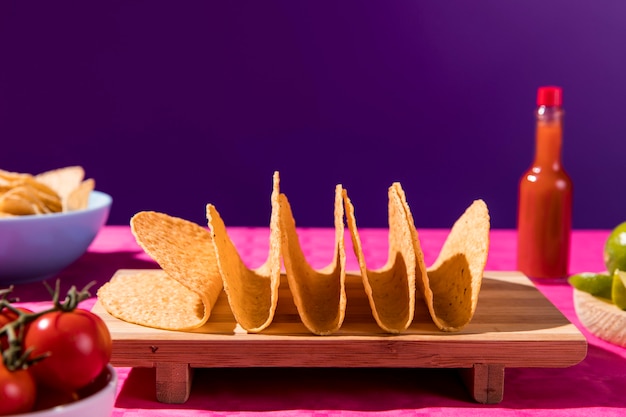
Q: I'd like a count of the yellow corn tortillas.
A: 5